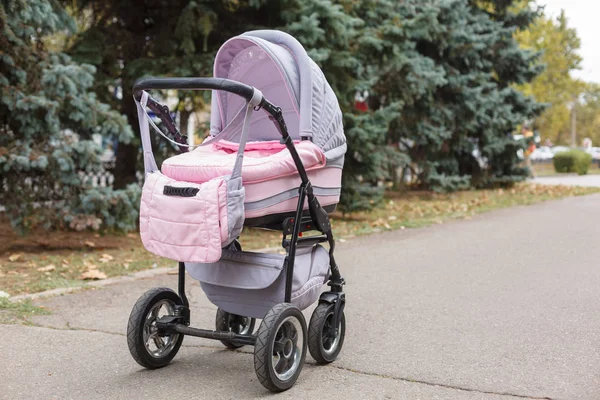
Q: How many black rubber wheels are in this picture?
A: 4